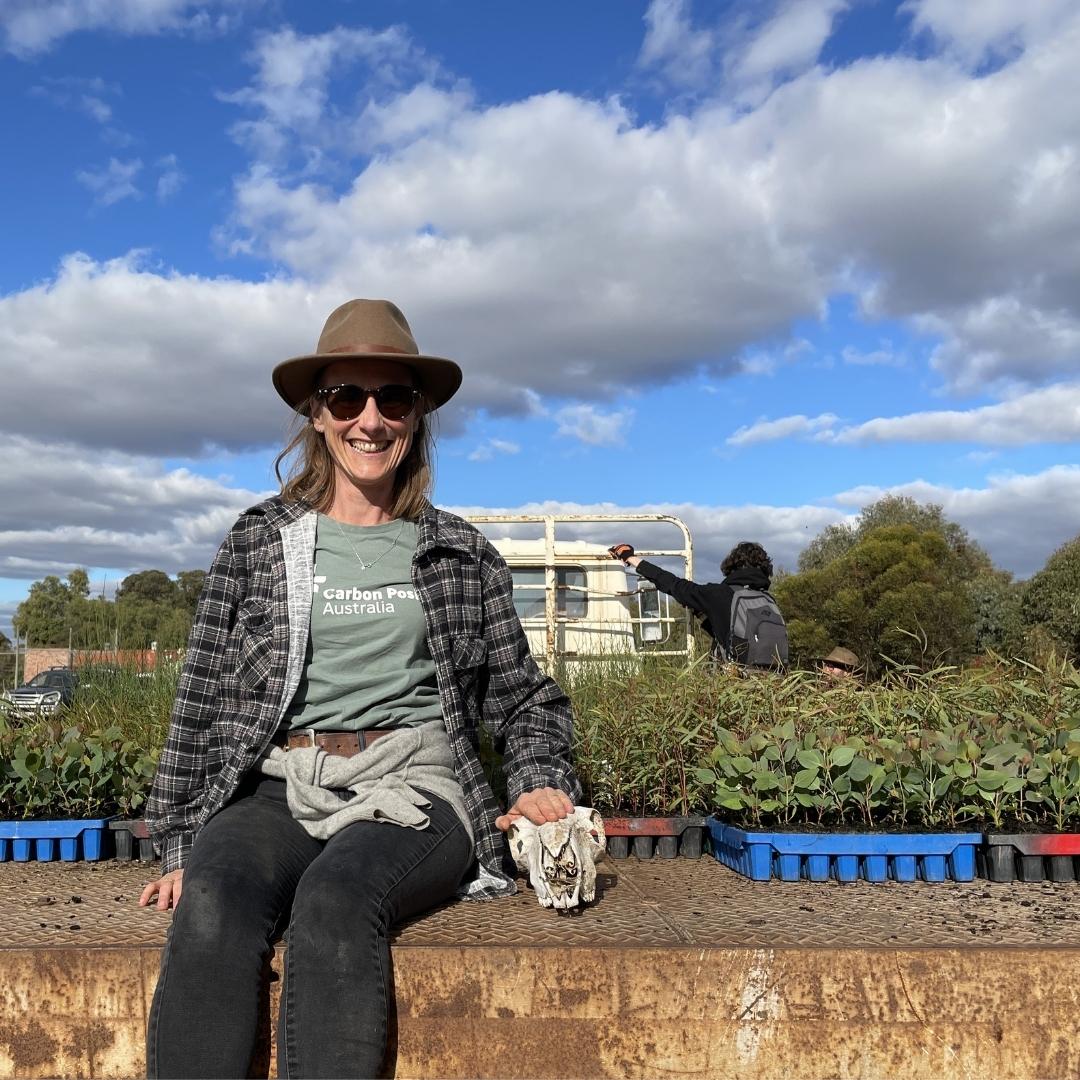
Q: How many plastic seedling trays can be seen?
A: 5